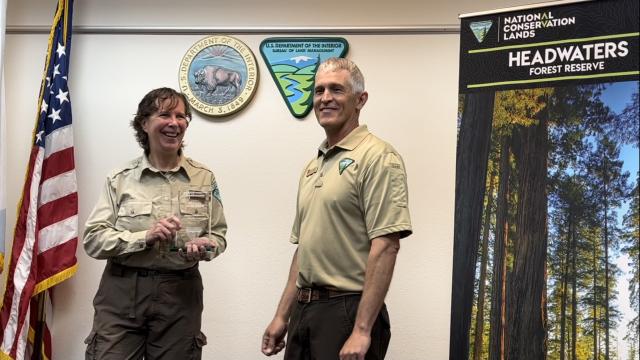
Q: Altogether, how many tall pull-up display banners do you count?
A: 1